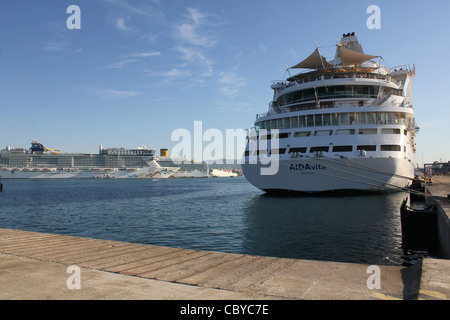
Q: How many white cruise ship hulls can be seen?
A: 3